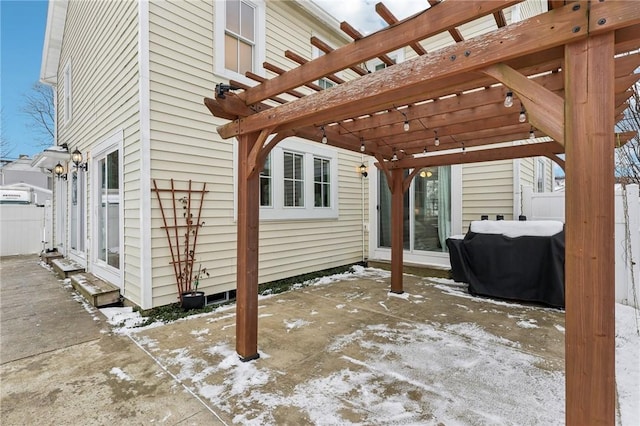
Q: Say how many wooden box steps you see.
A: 3